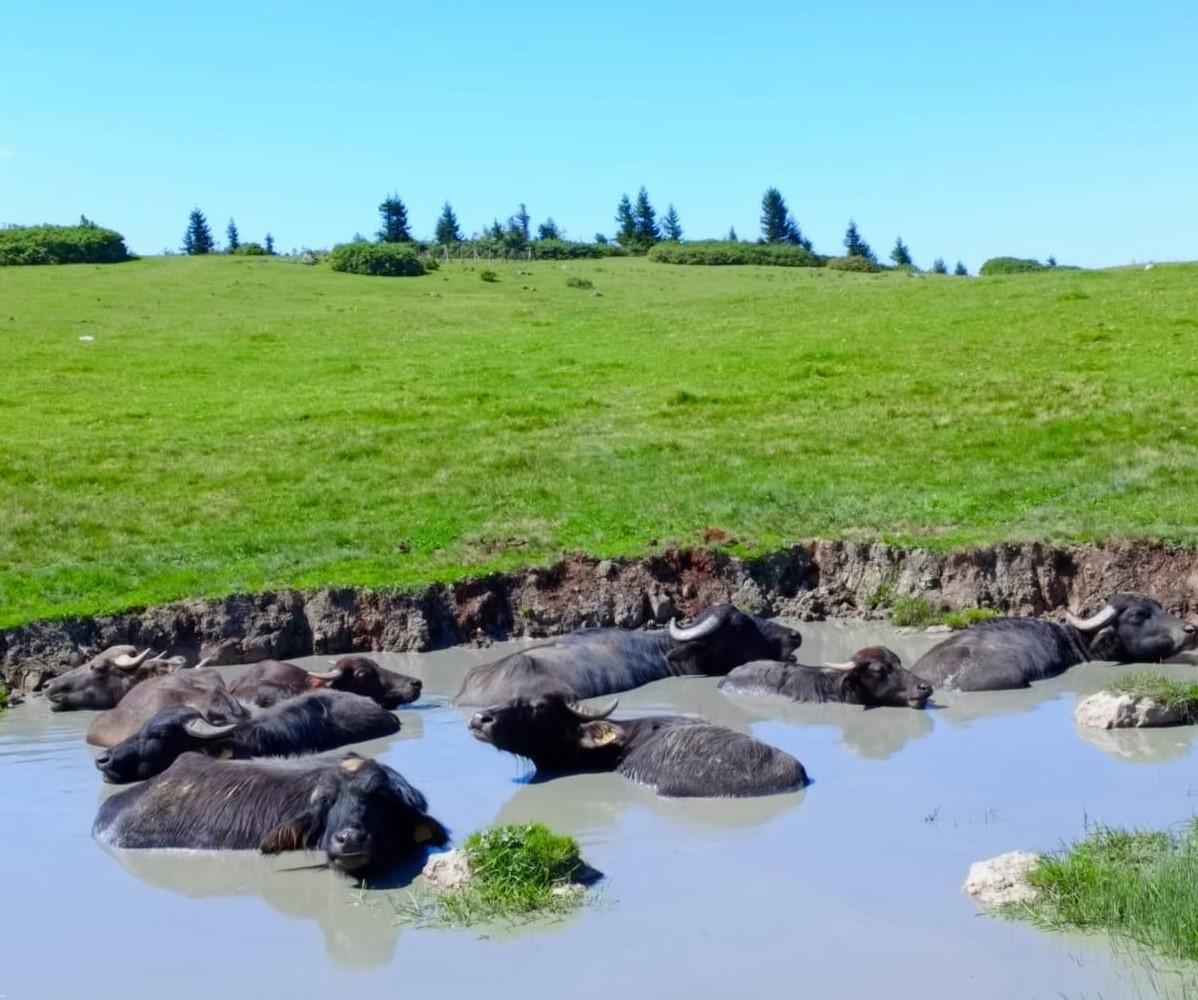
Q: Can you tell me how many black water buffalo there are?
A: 9